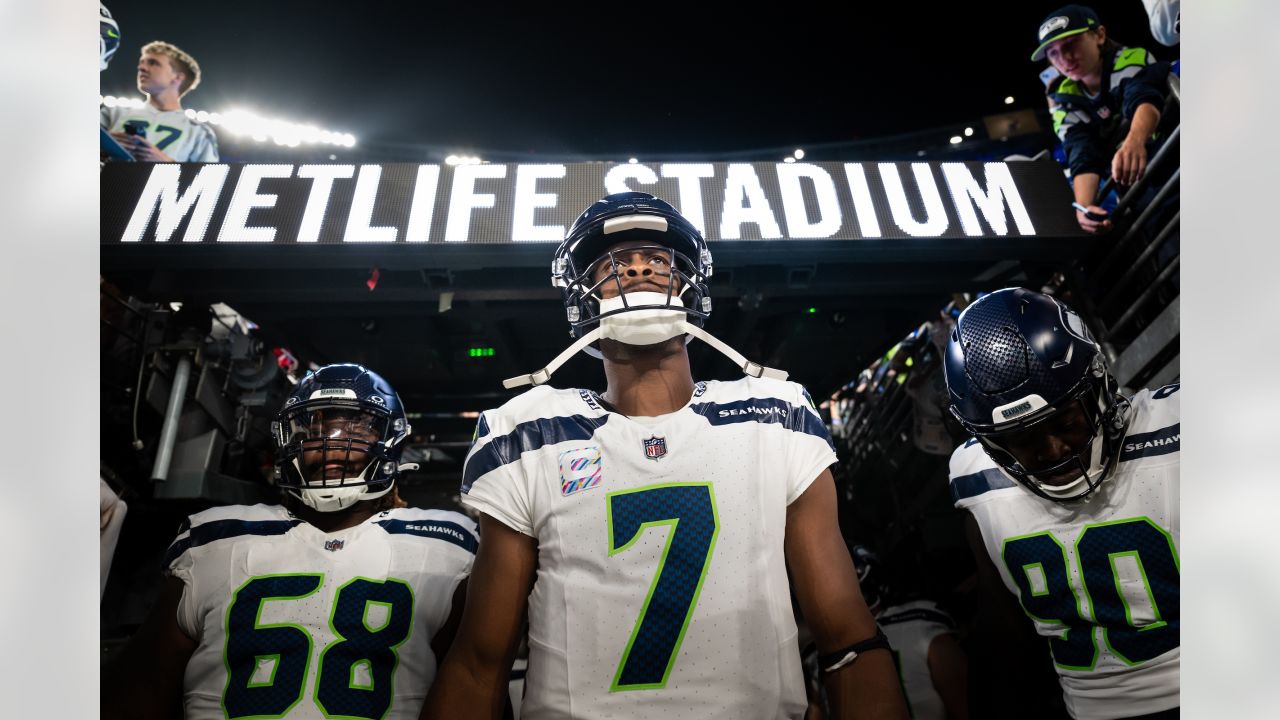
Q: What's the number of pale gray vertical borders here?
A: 2